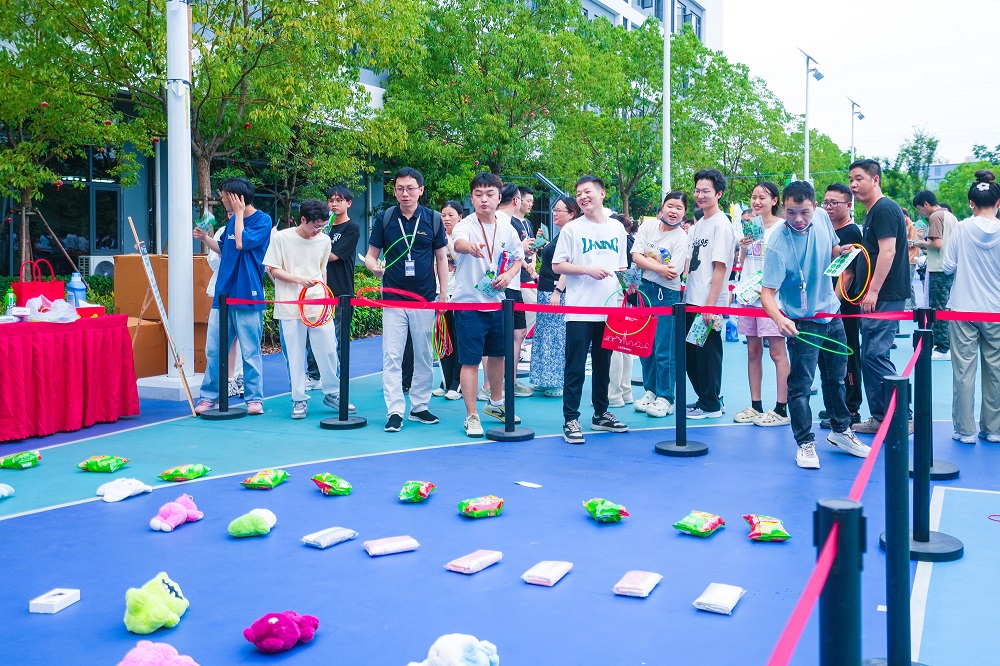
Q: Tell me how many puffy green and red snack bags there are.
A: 10